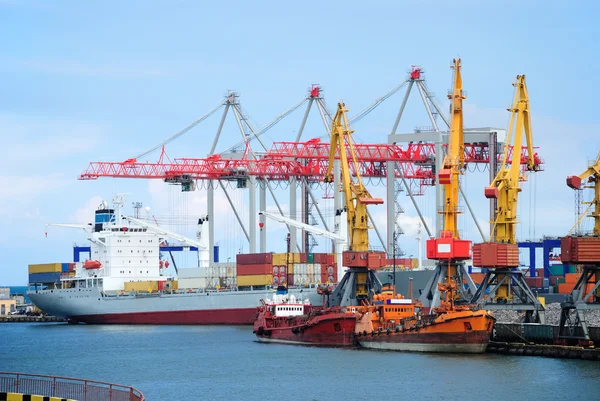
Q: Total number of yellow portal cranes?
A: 4